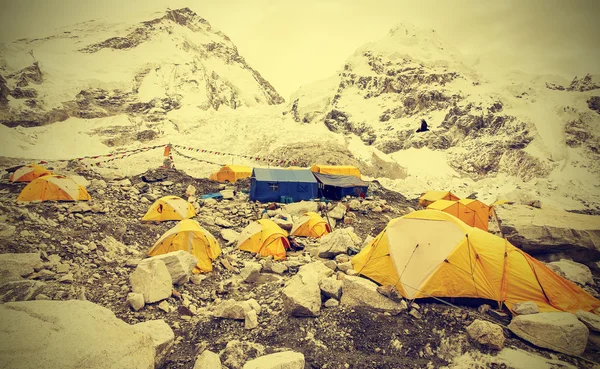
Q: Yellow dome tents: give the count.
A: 7